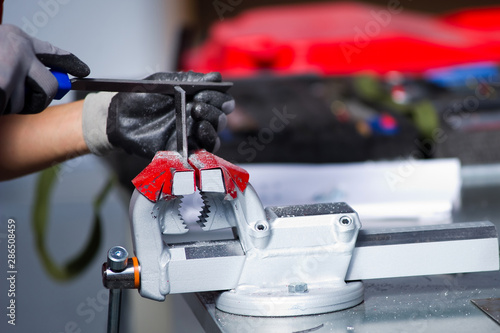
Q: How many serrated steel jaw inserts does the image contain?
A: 2